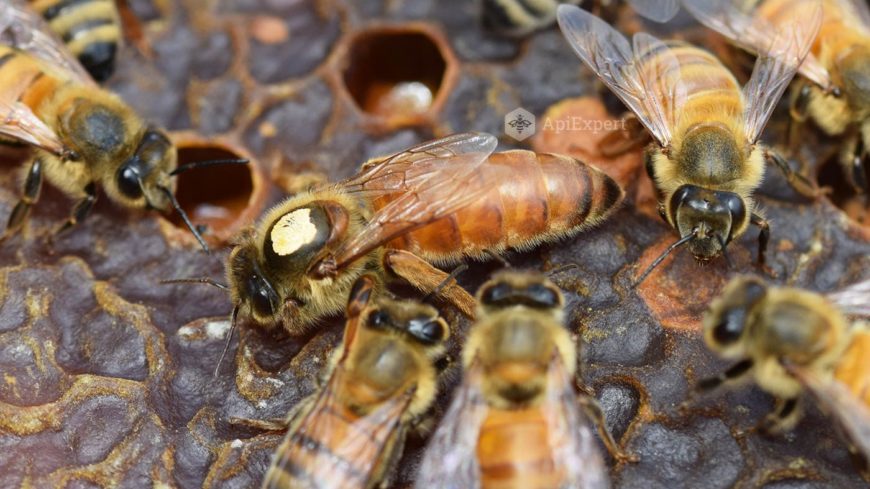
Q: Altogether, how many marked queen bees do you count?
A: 1